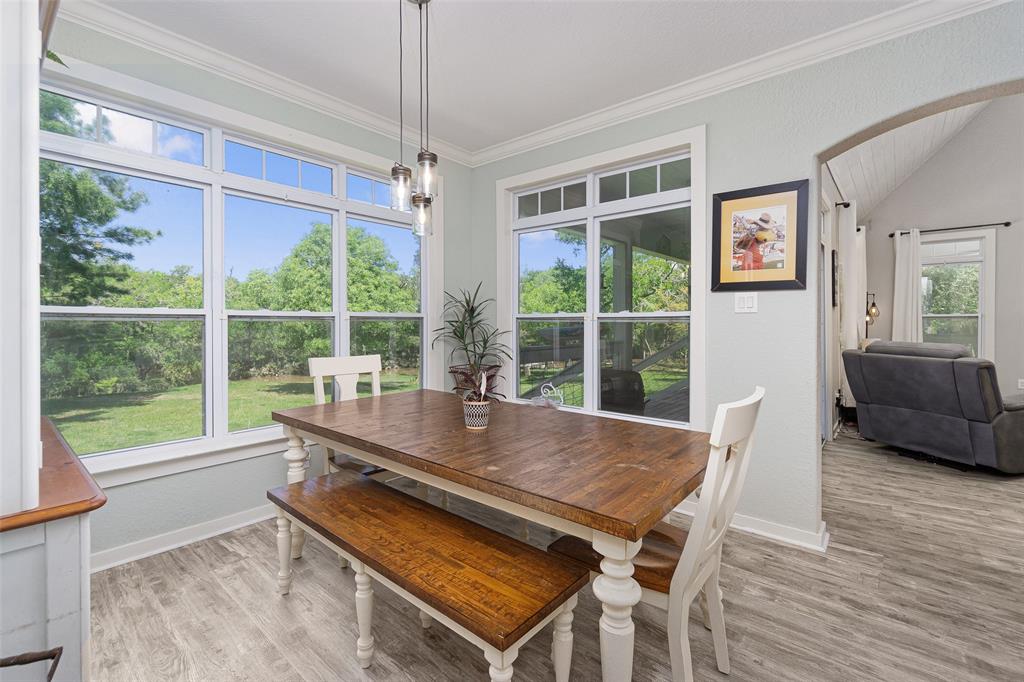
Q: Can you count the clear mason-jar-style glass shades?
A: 3